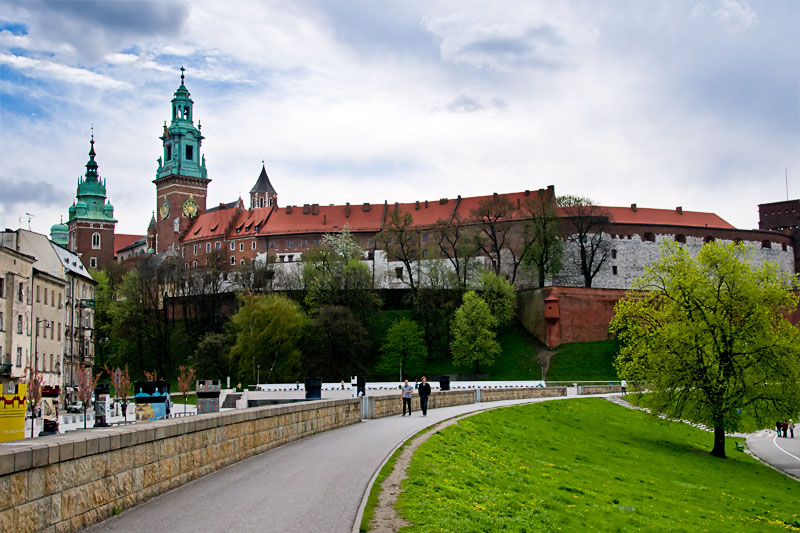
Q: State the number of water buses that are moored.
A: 0